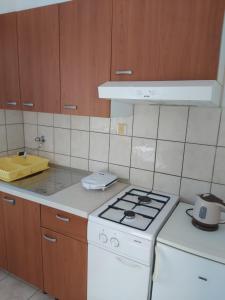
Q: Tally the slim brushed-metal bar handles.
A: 7